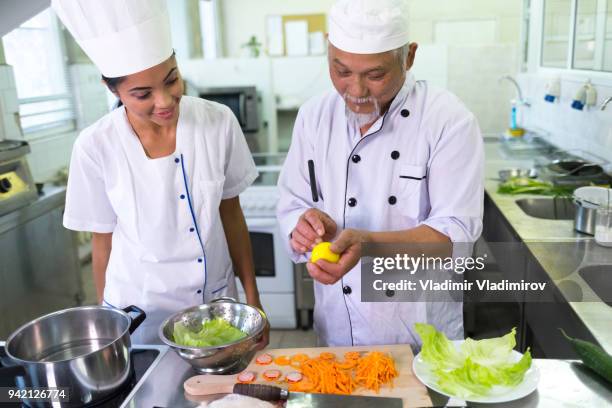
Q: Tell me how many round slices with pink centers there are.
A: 4